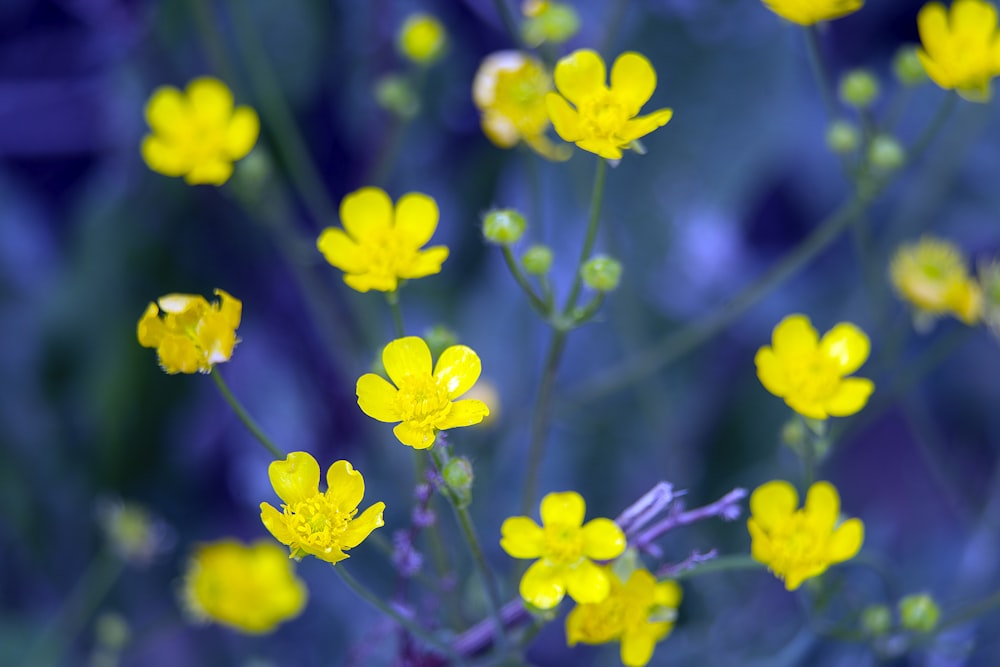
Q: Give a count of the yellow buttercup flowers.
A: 15